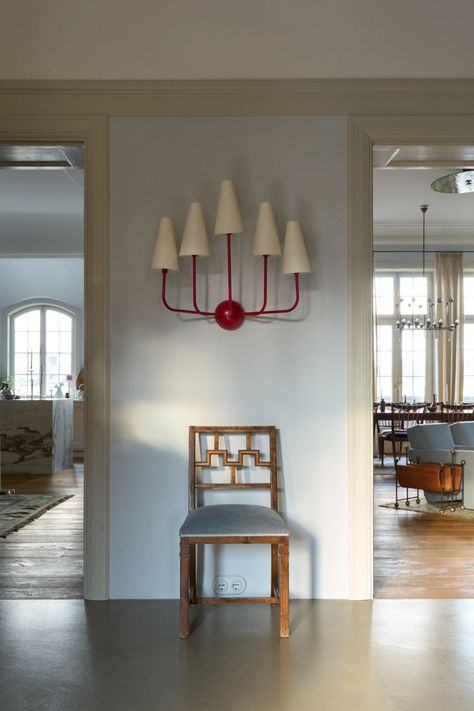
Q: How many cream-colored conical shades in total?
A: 5